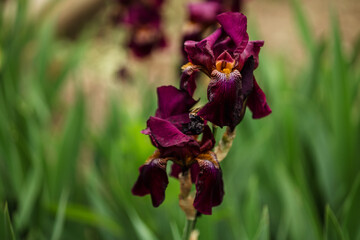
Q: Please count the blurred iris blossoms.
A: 2